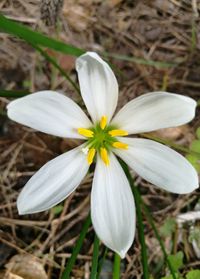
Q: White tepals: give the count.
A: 6